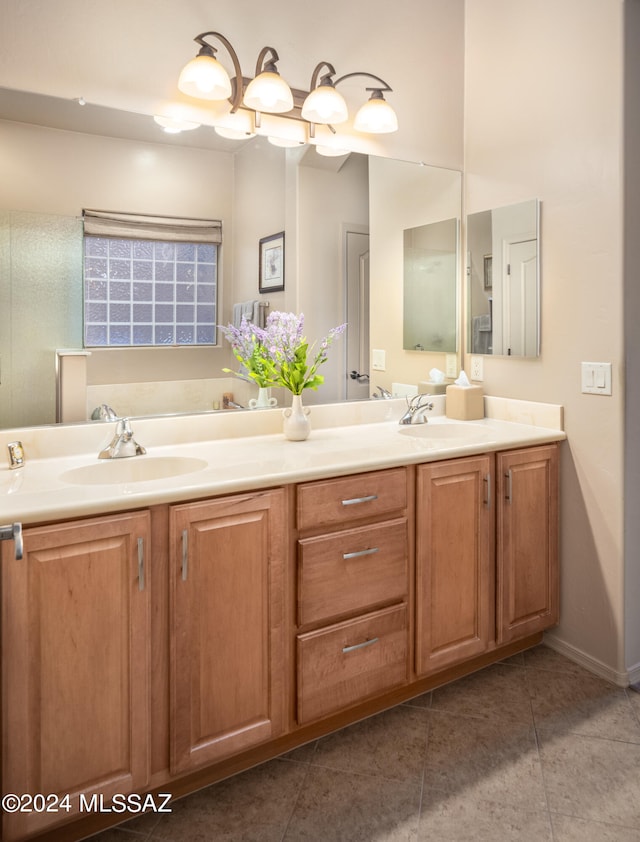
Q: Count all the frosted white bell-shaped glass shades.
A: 4